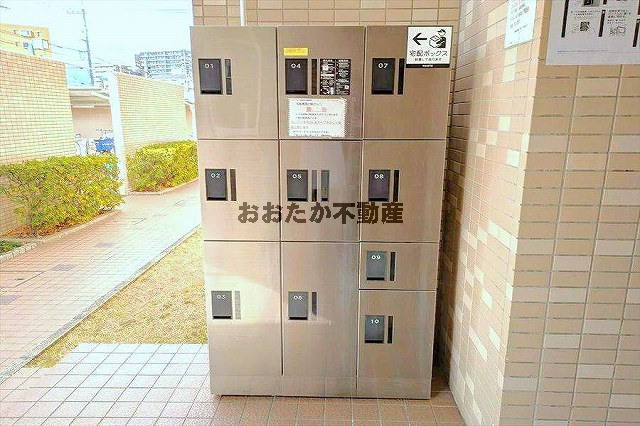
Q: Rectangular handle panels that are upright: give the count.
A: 10